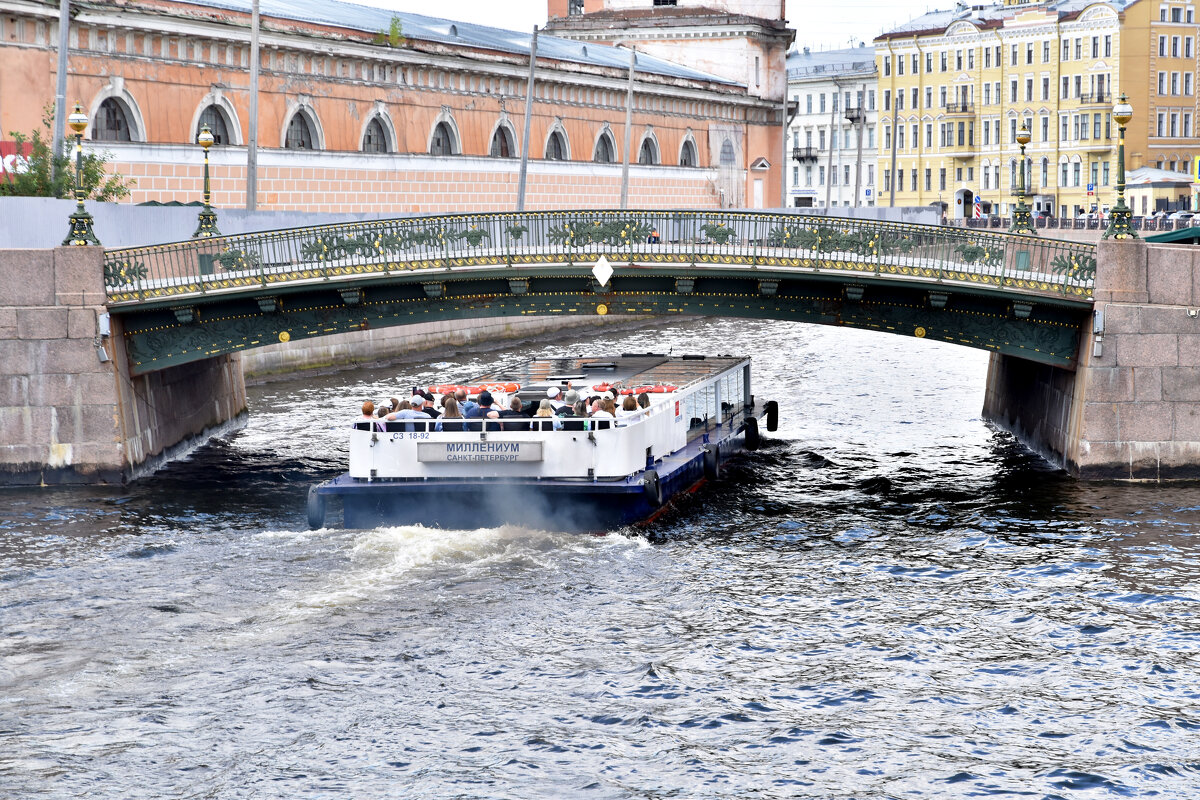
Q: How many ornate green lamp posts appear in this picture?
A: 4